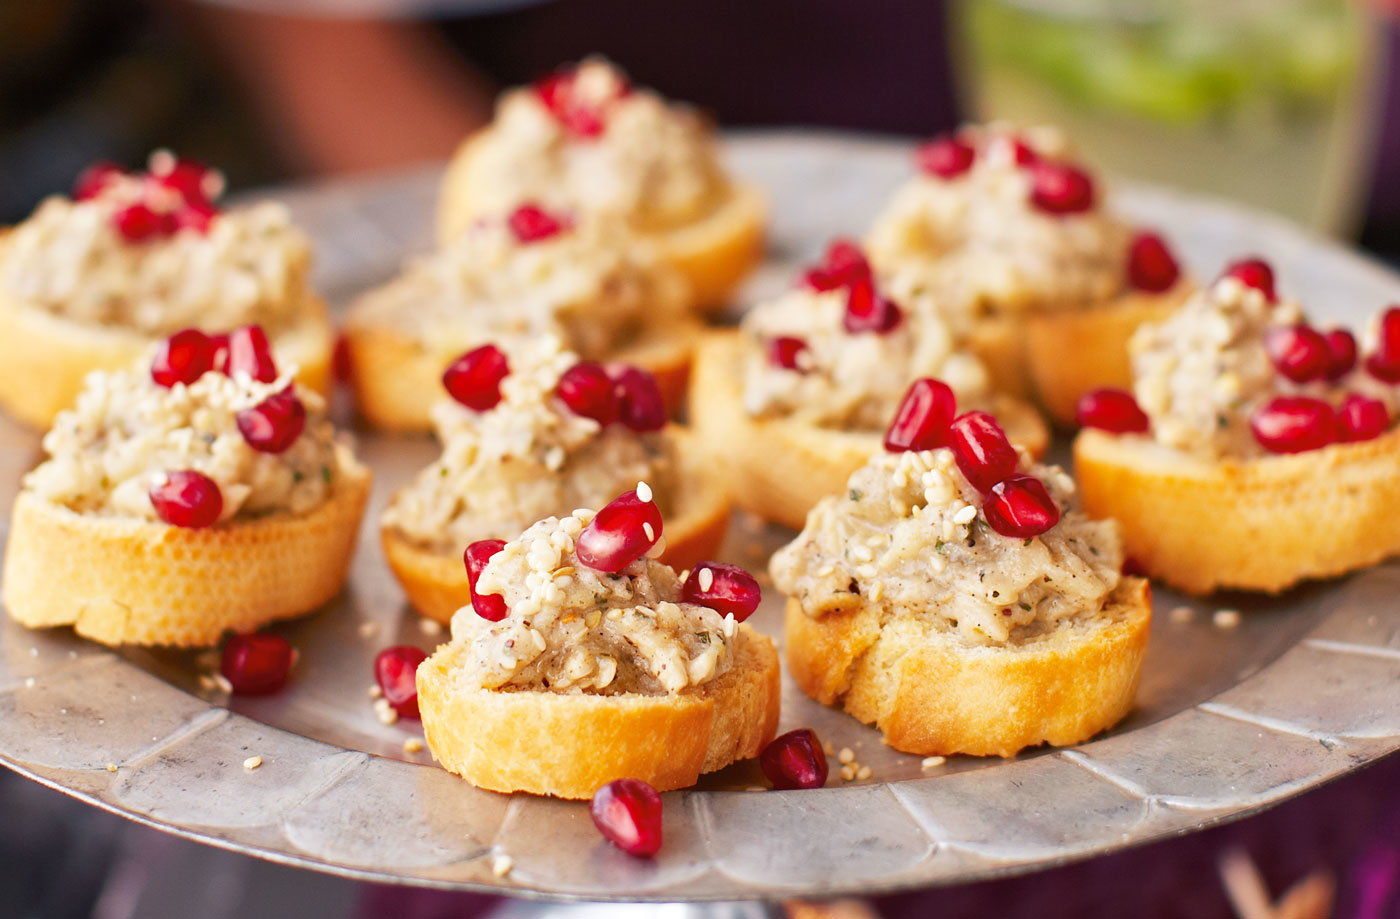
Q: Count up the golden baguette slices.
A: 10